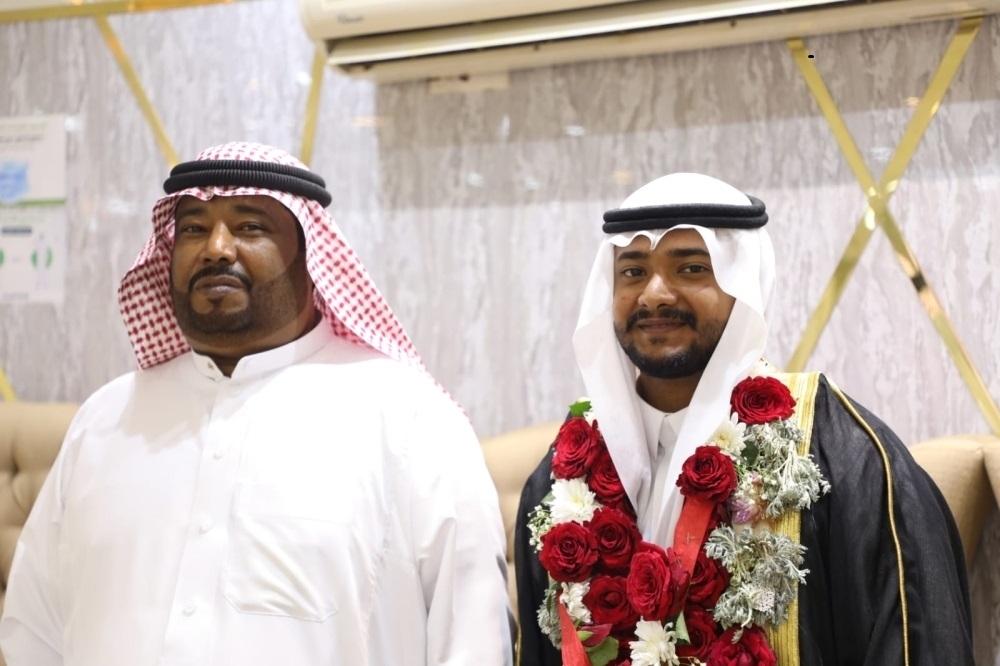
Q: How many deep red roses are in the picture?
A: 11